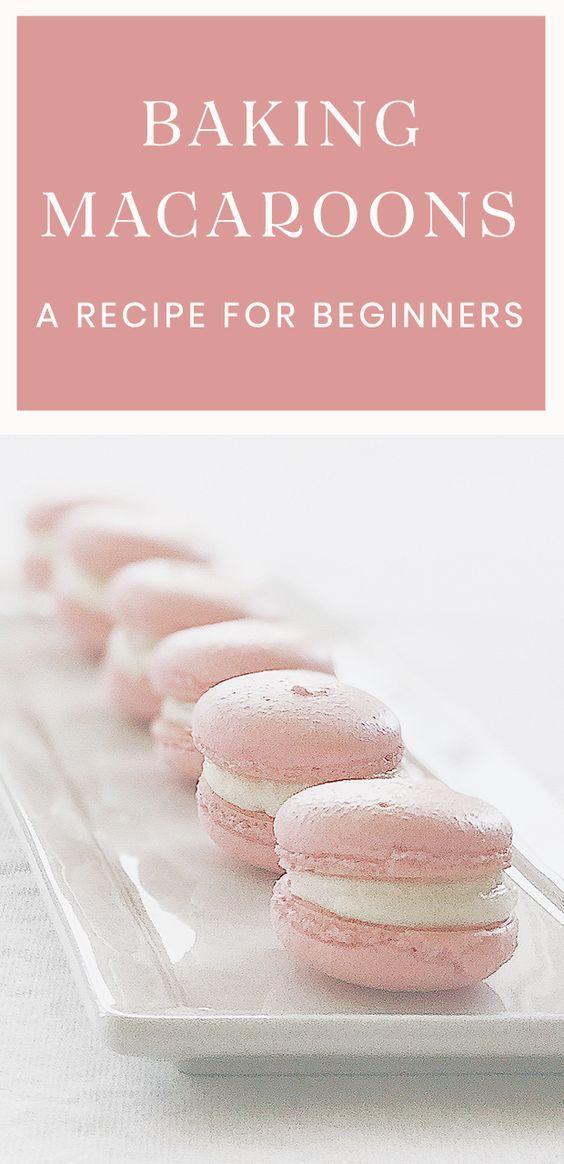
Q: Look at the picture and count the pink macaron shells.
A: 12